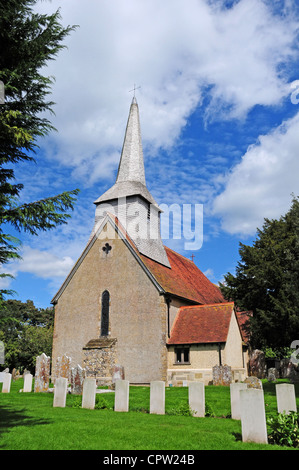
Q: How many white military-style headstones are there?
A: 10